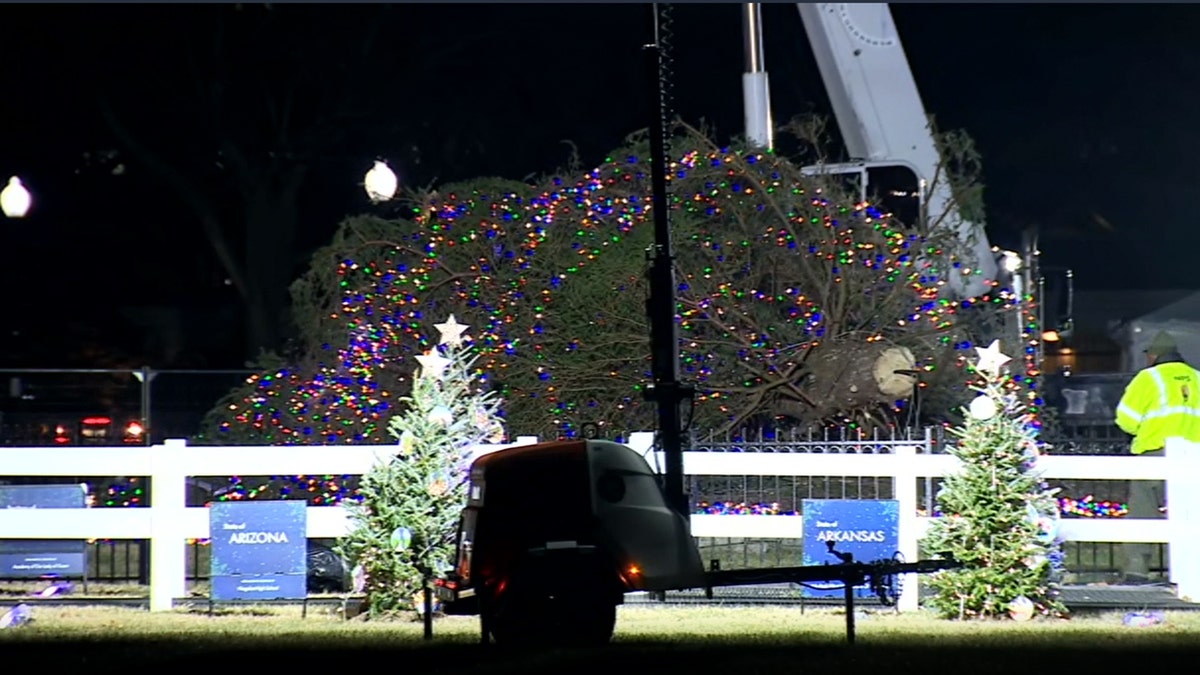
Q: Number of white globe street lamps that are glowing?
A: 2